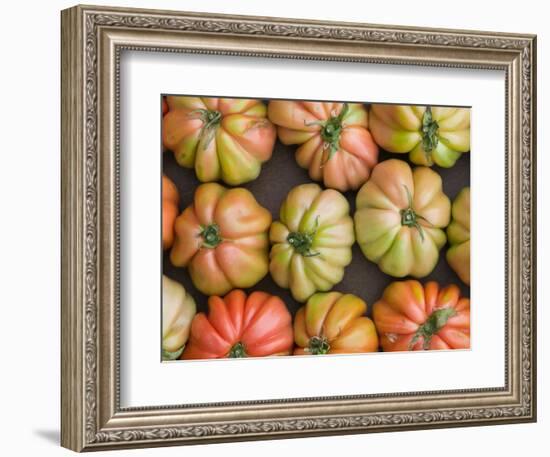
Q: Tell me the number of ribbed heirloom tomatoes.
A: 12